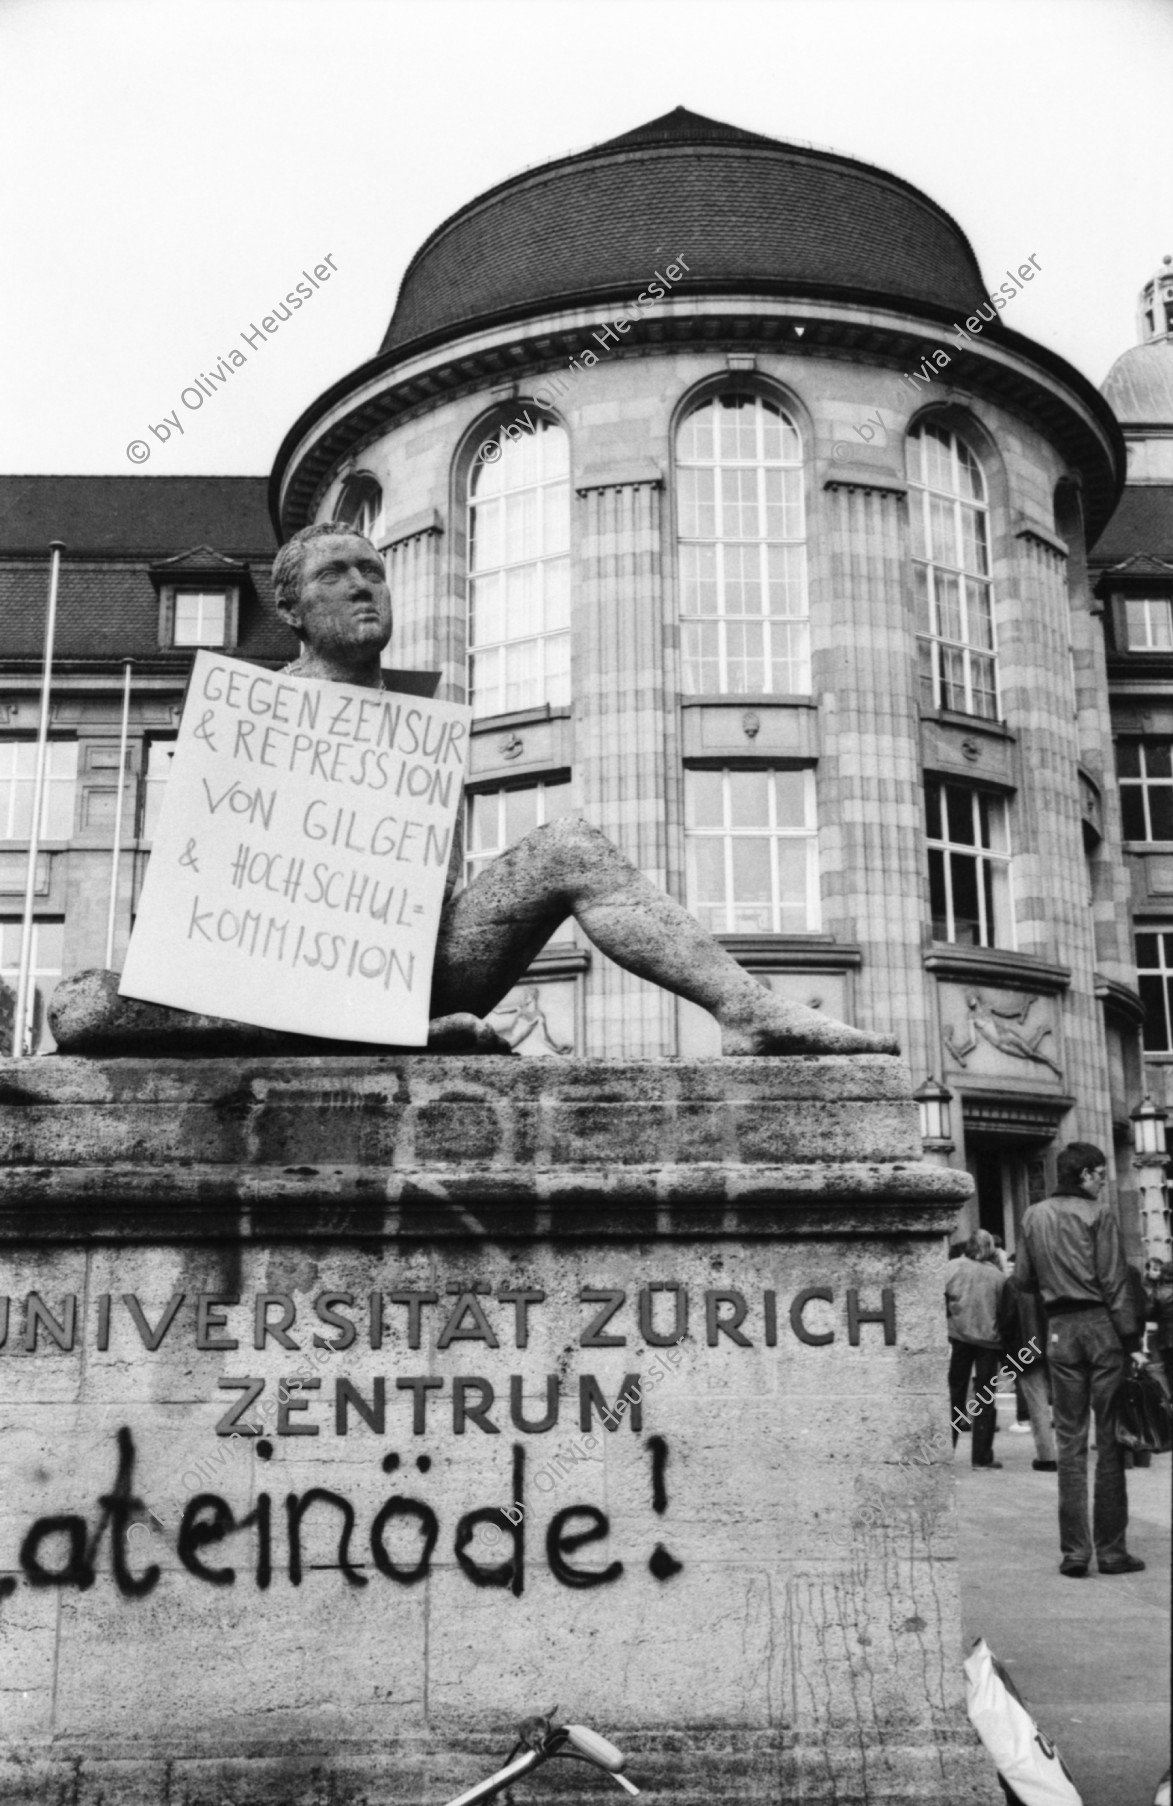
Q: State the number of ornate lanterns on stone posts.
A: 2